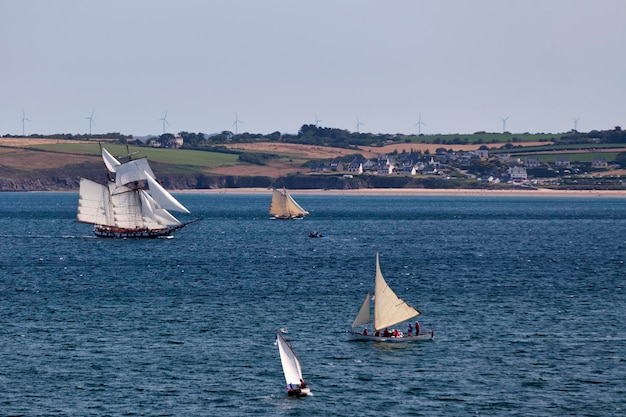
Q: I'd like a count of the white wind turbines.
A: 9